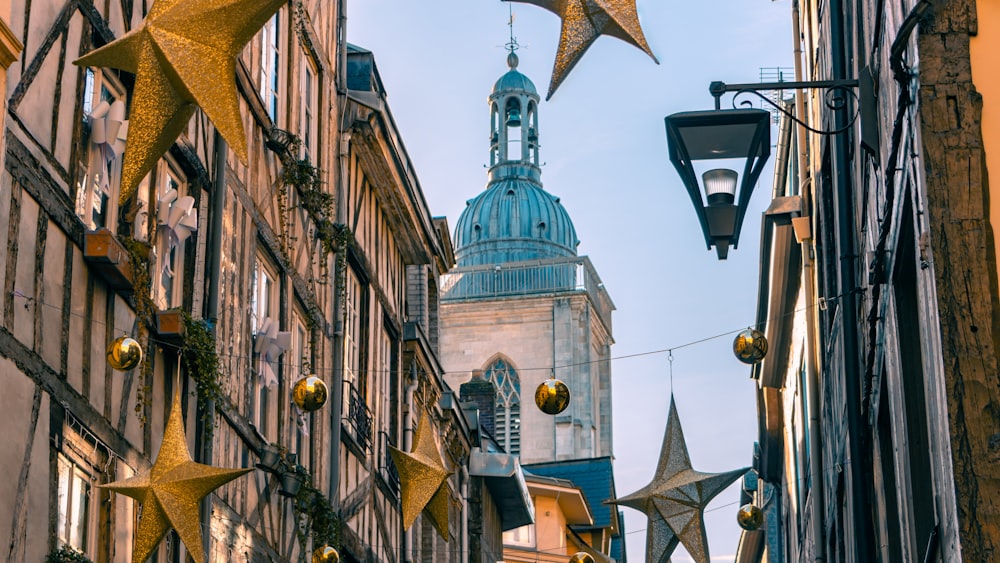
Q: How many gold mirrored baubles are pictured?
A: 7